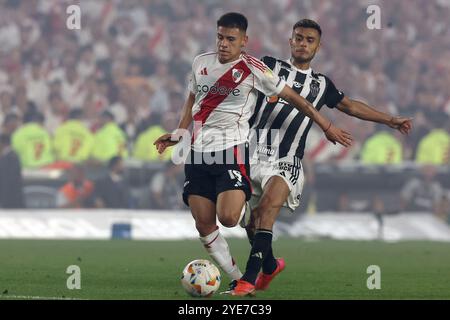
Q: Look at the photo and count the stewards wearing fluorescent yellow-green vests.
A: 6